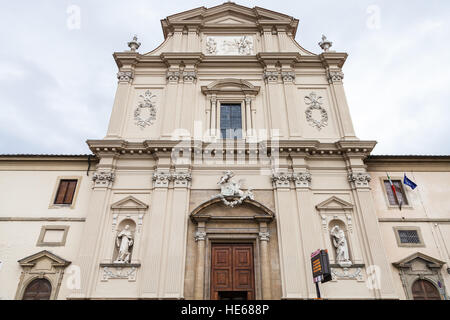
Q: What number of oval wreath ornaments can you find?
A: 2